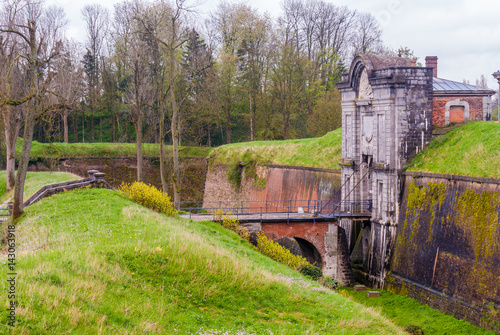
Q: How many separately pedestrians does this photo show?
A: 0